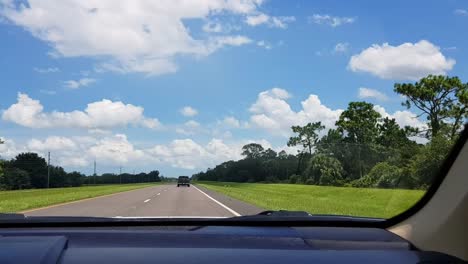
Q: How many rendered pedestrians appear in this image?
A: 0